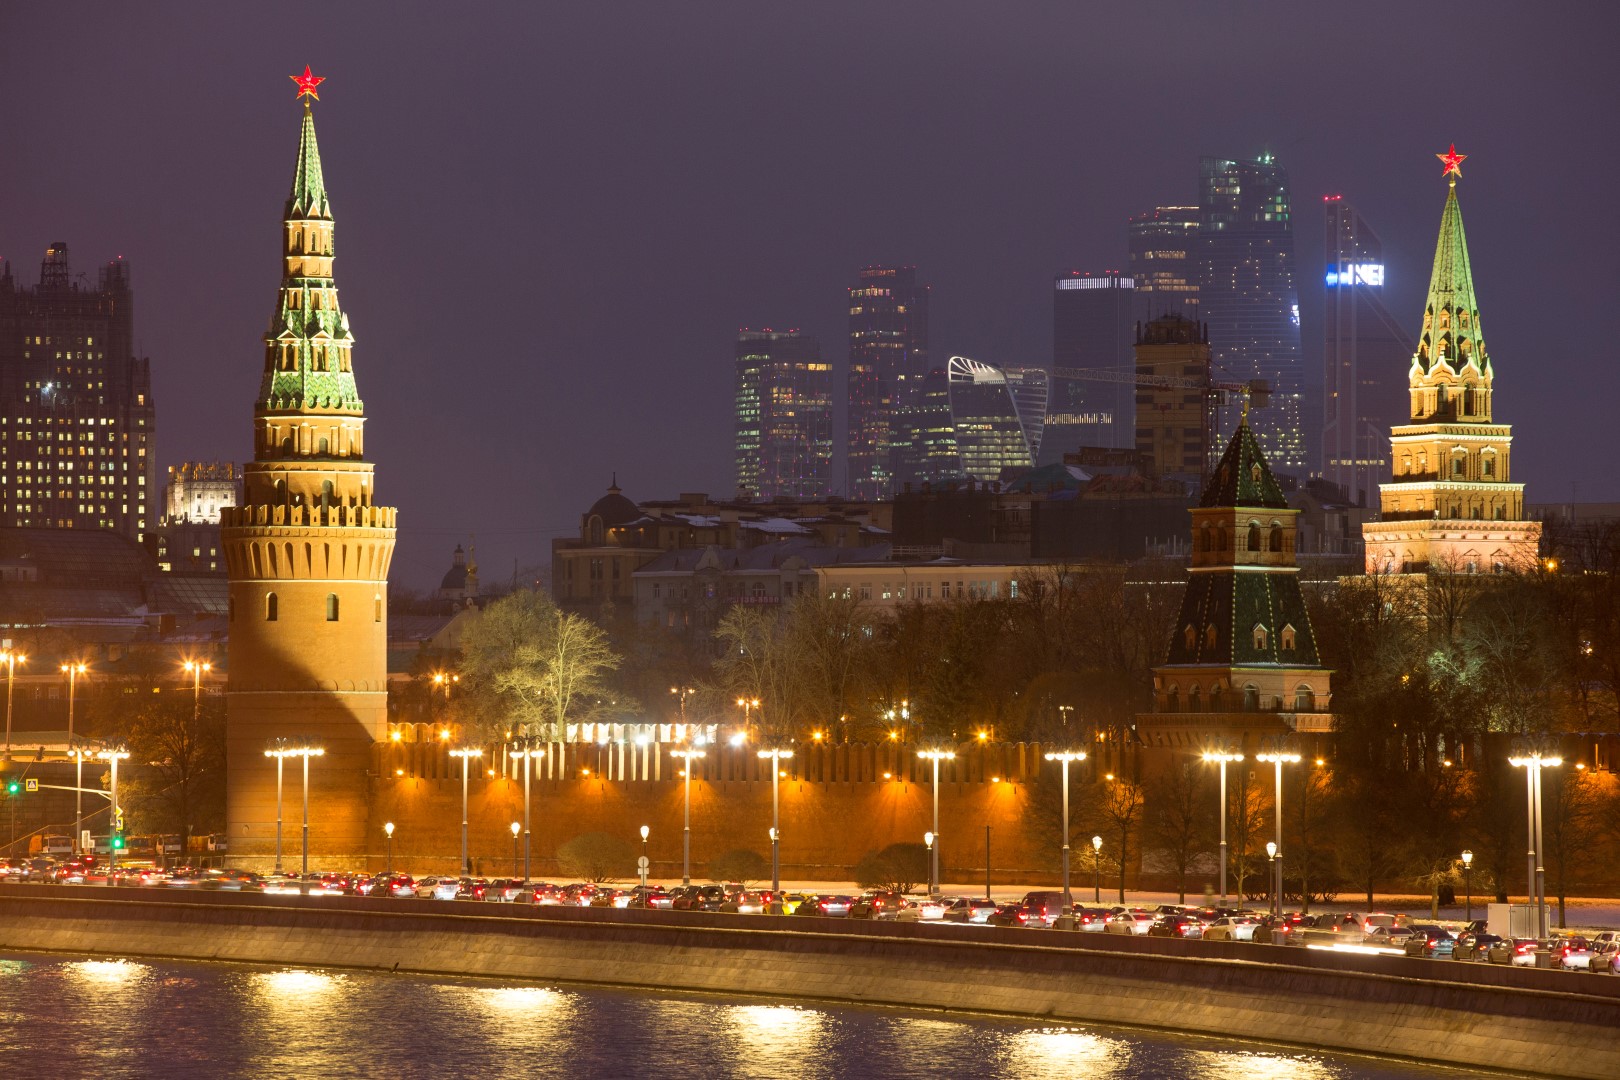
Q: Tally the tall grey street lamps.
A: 14